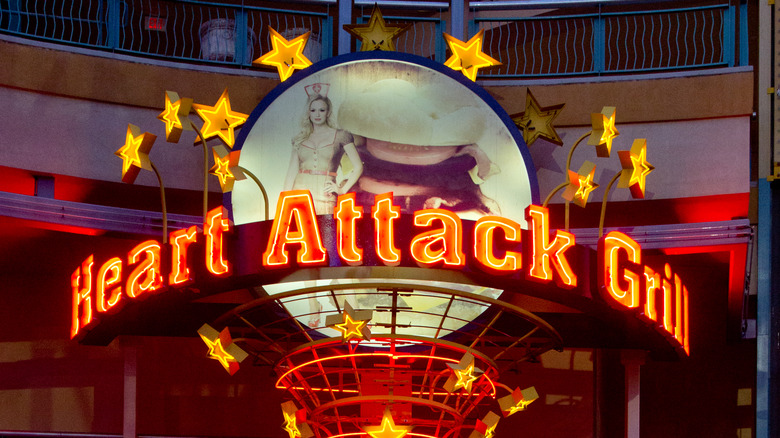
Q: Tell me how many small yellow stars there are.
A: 12